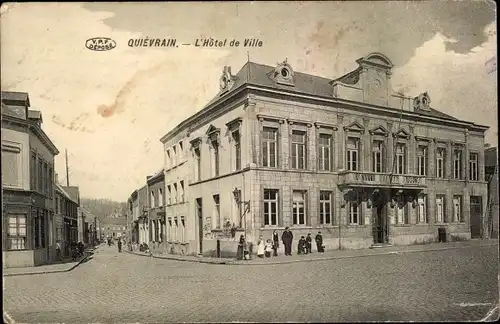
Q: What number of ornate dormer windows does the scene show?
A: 3